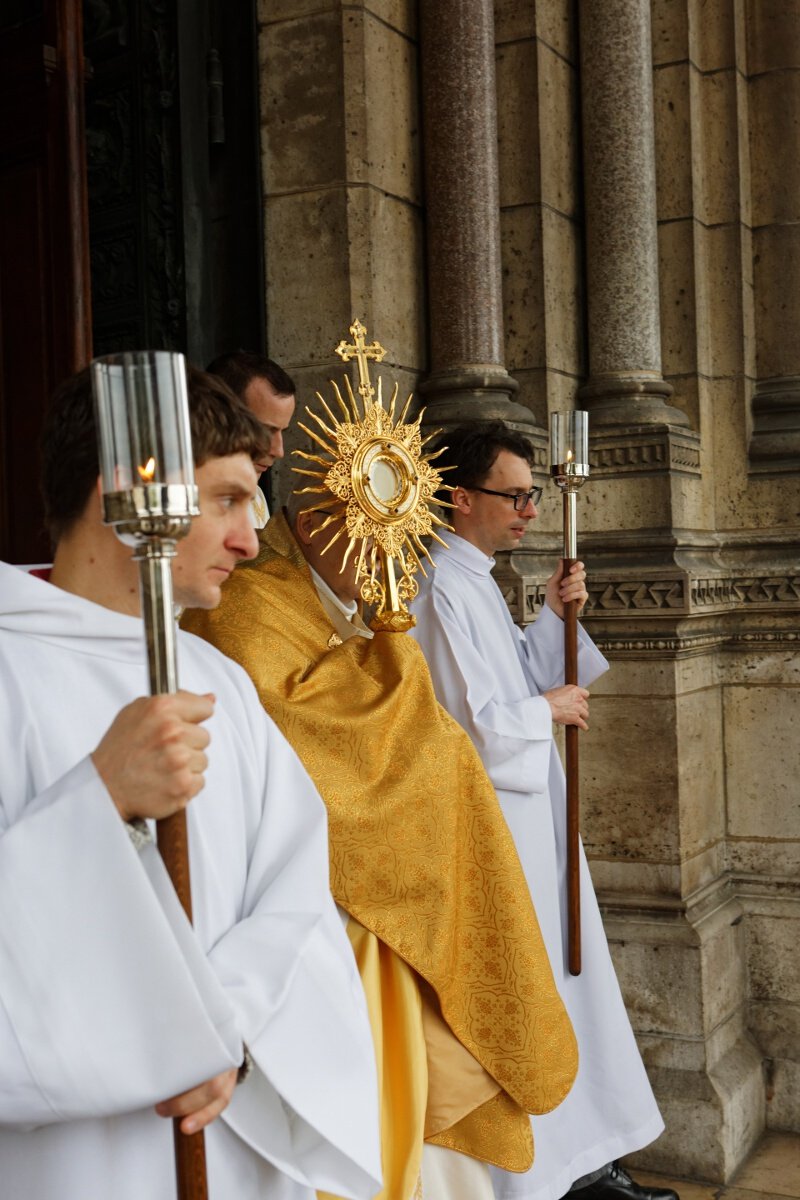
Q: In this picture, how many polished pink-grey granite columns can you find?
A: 2